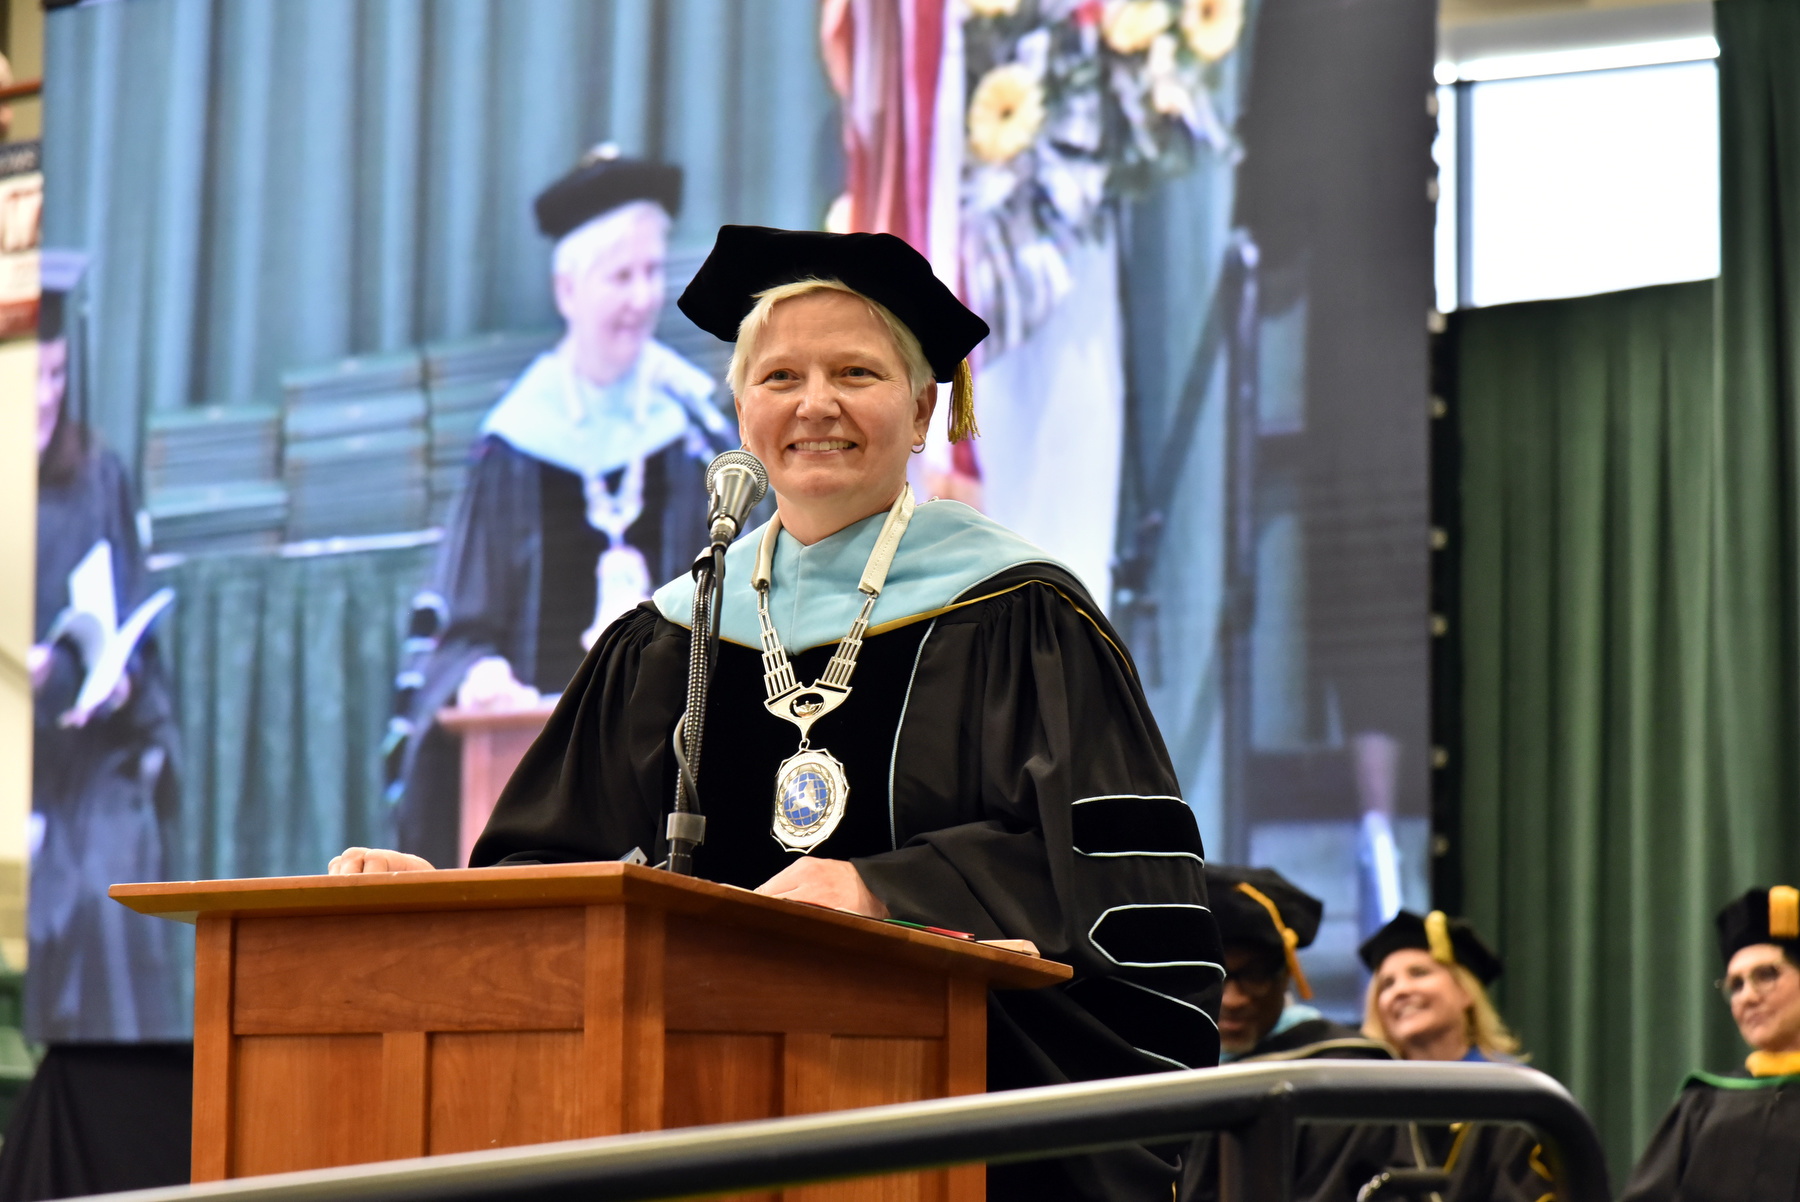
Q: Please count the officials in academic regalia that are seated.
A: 3